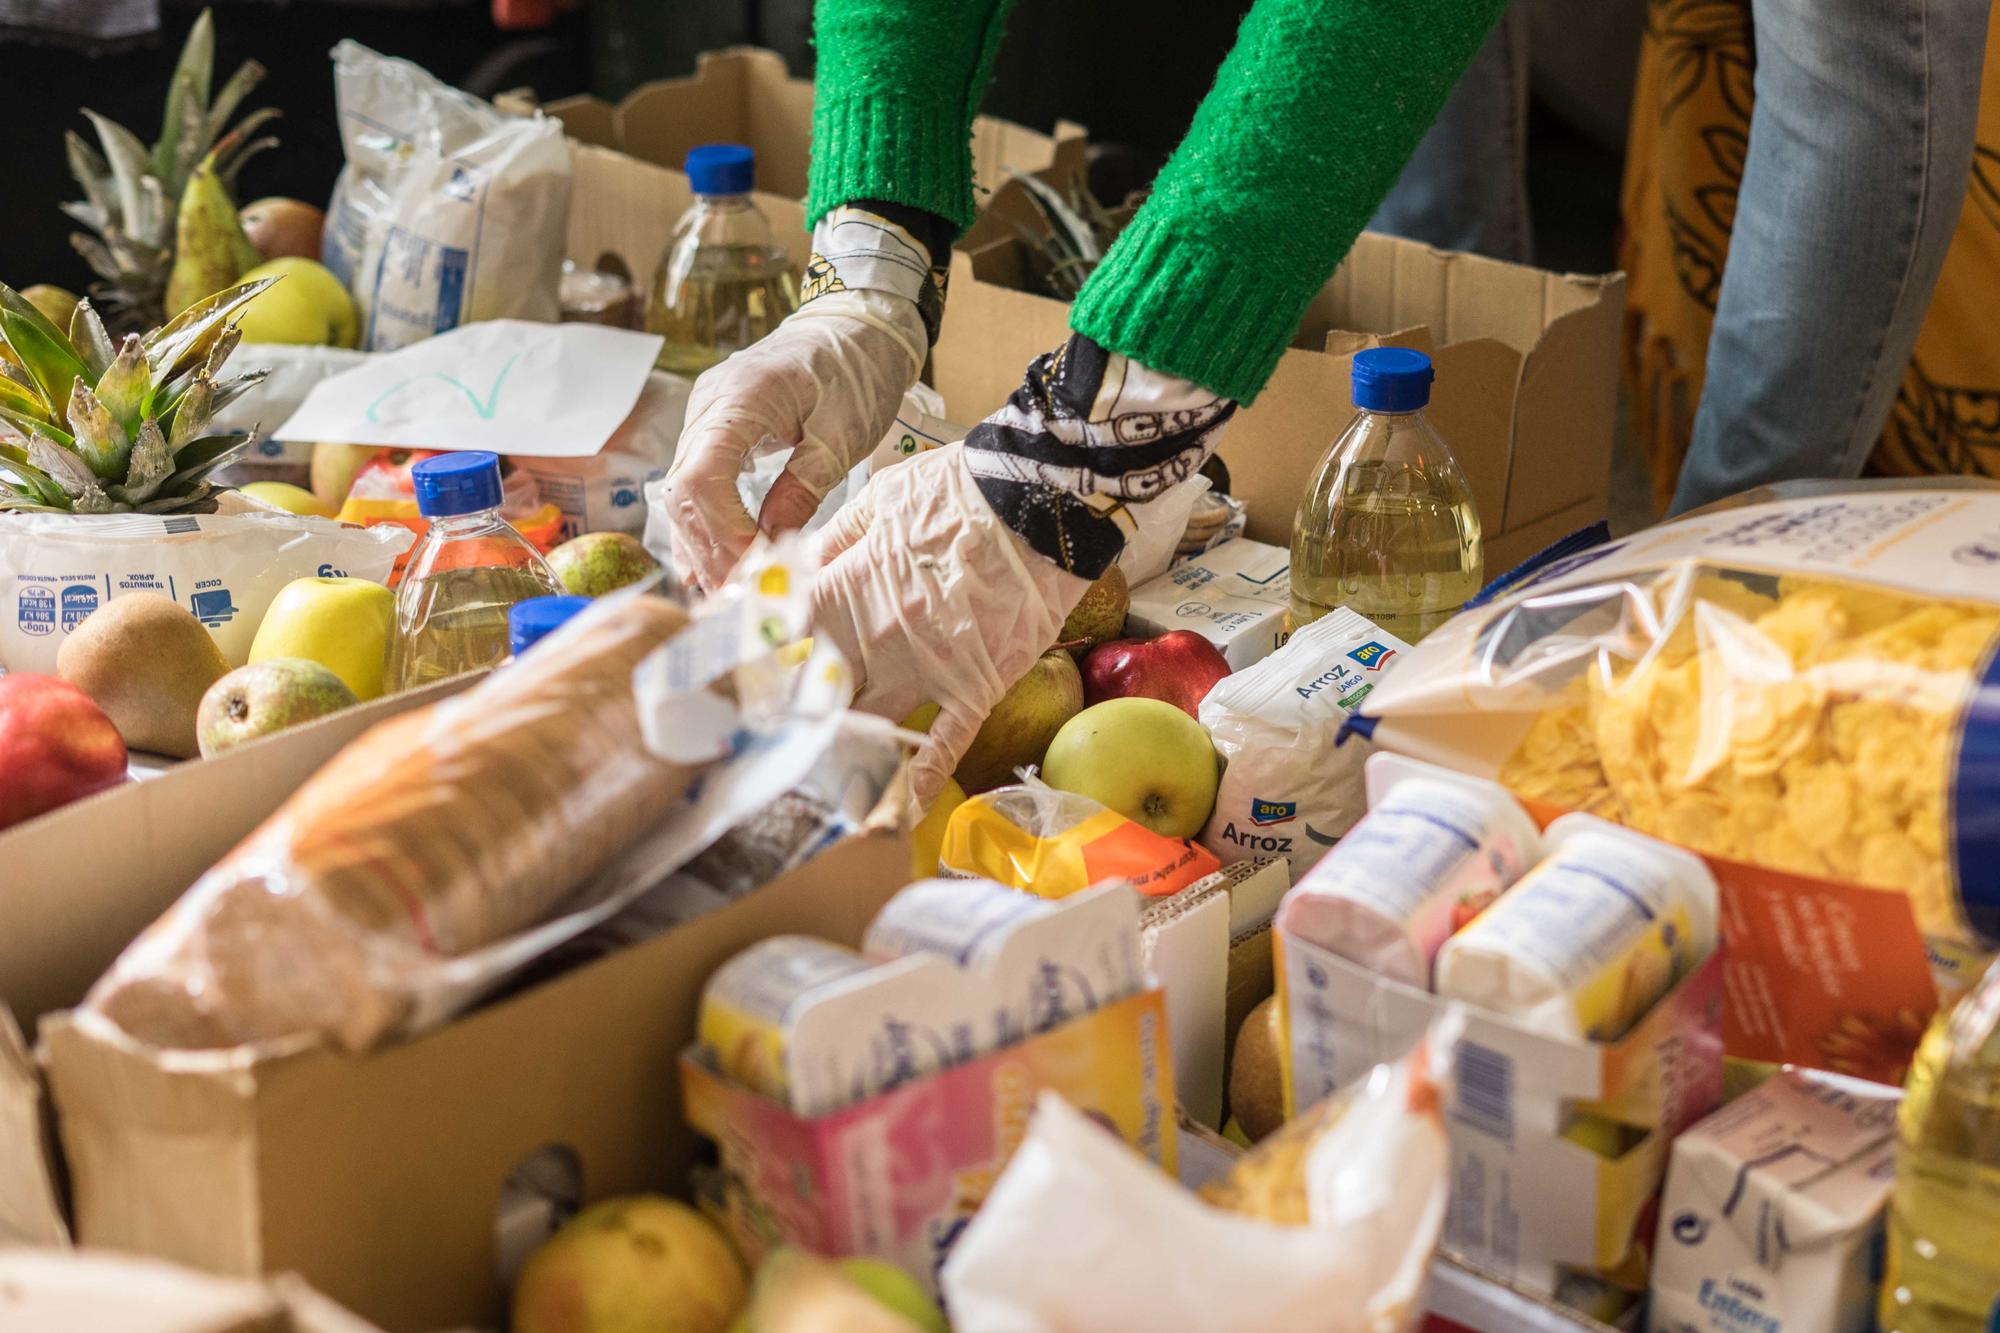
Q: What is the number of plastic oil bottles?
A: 5